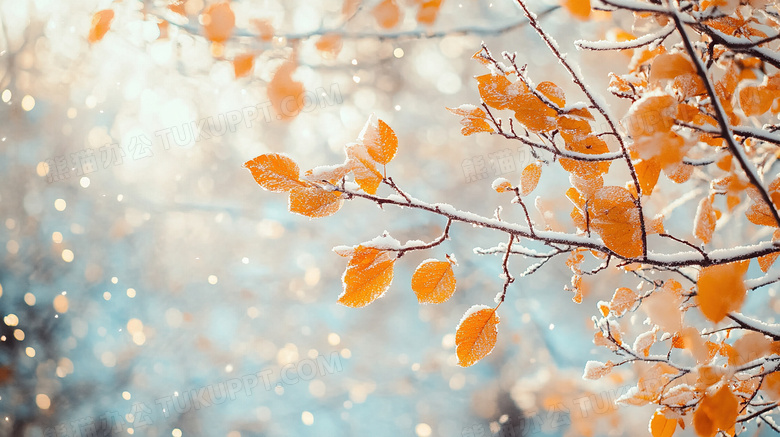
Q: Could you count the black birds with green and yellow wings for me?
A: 0